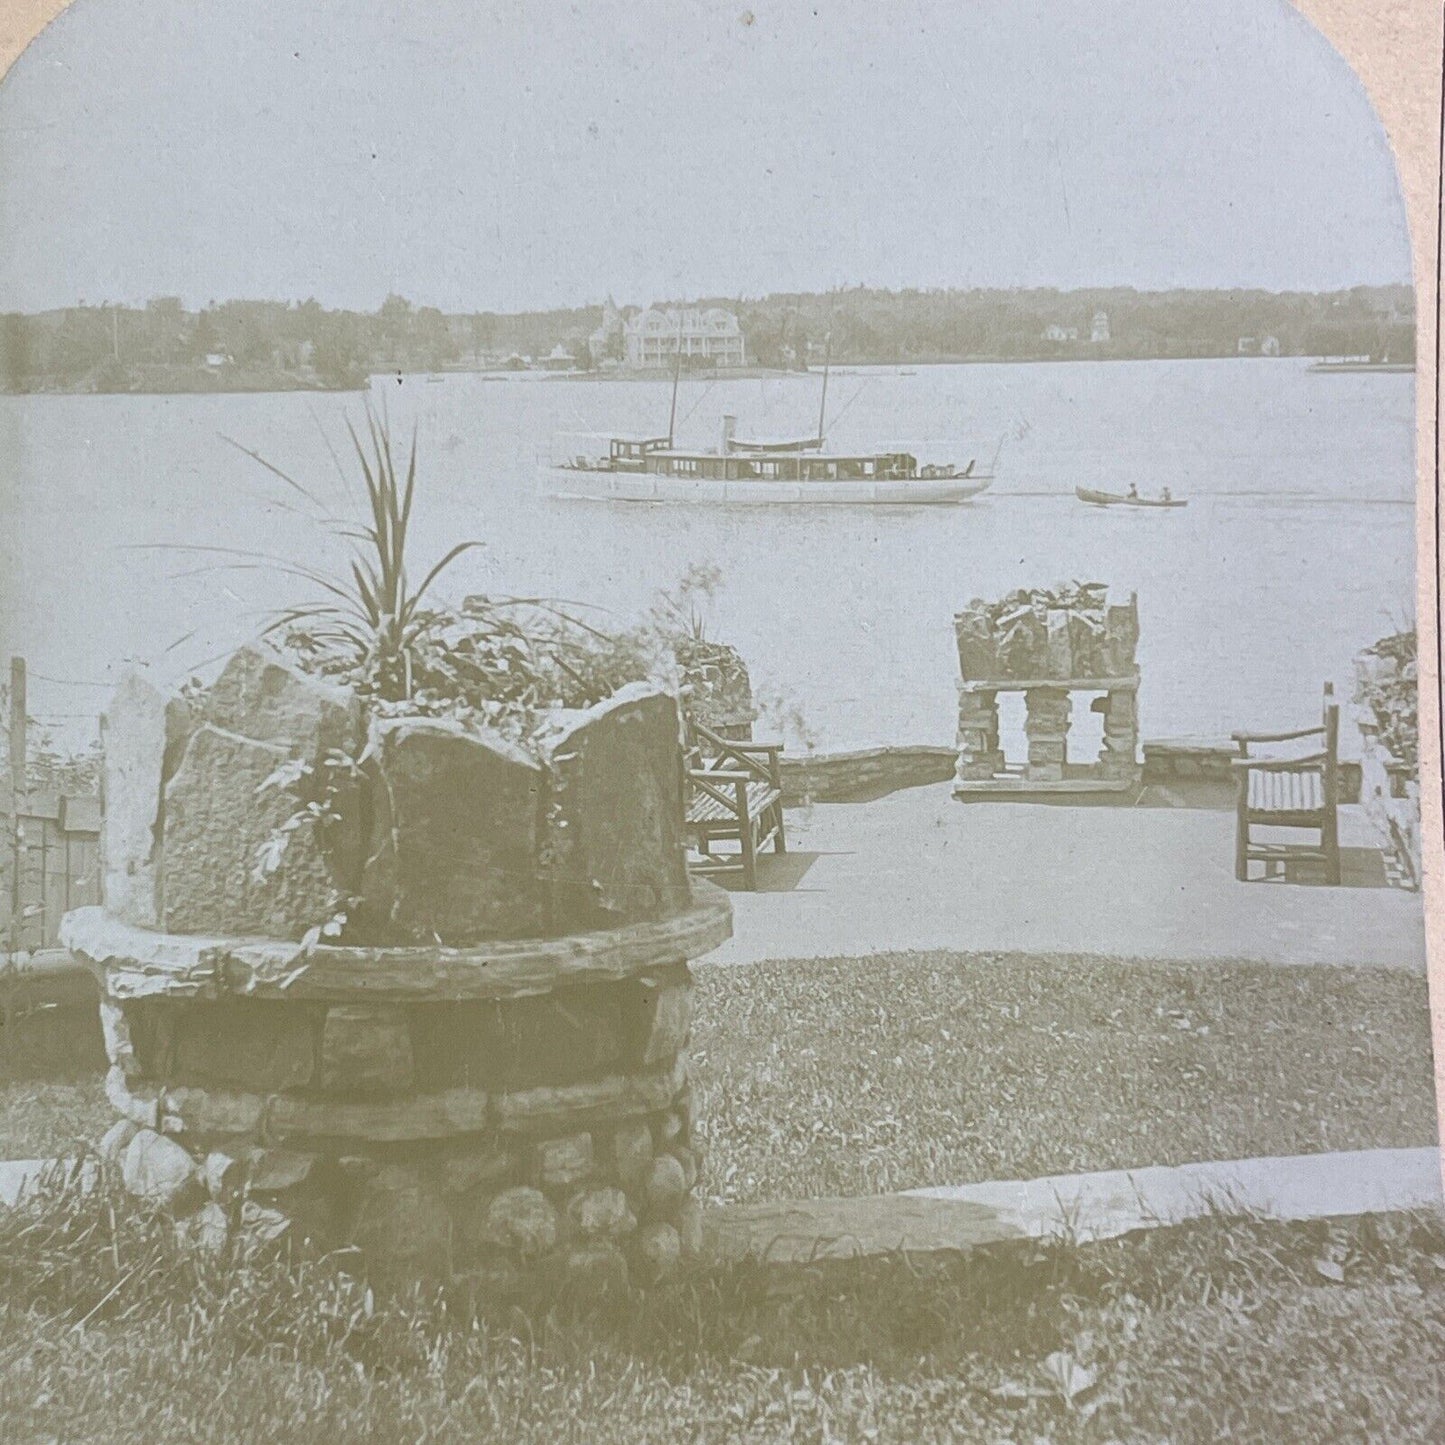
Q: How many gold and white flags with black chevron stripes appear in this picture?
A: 0